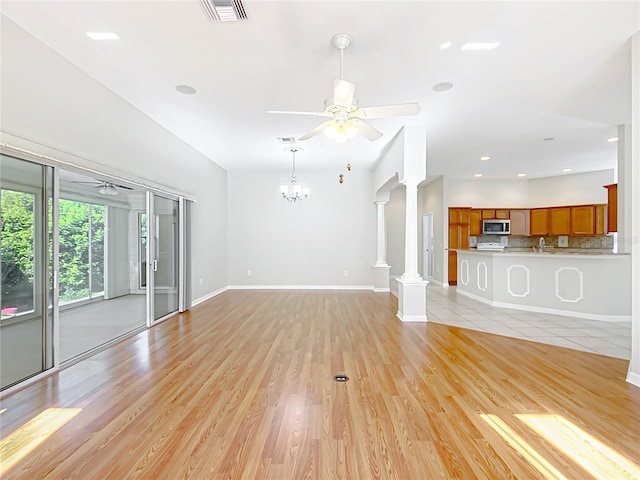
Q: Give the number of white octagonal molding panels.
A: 4